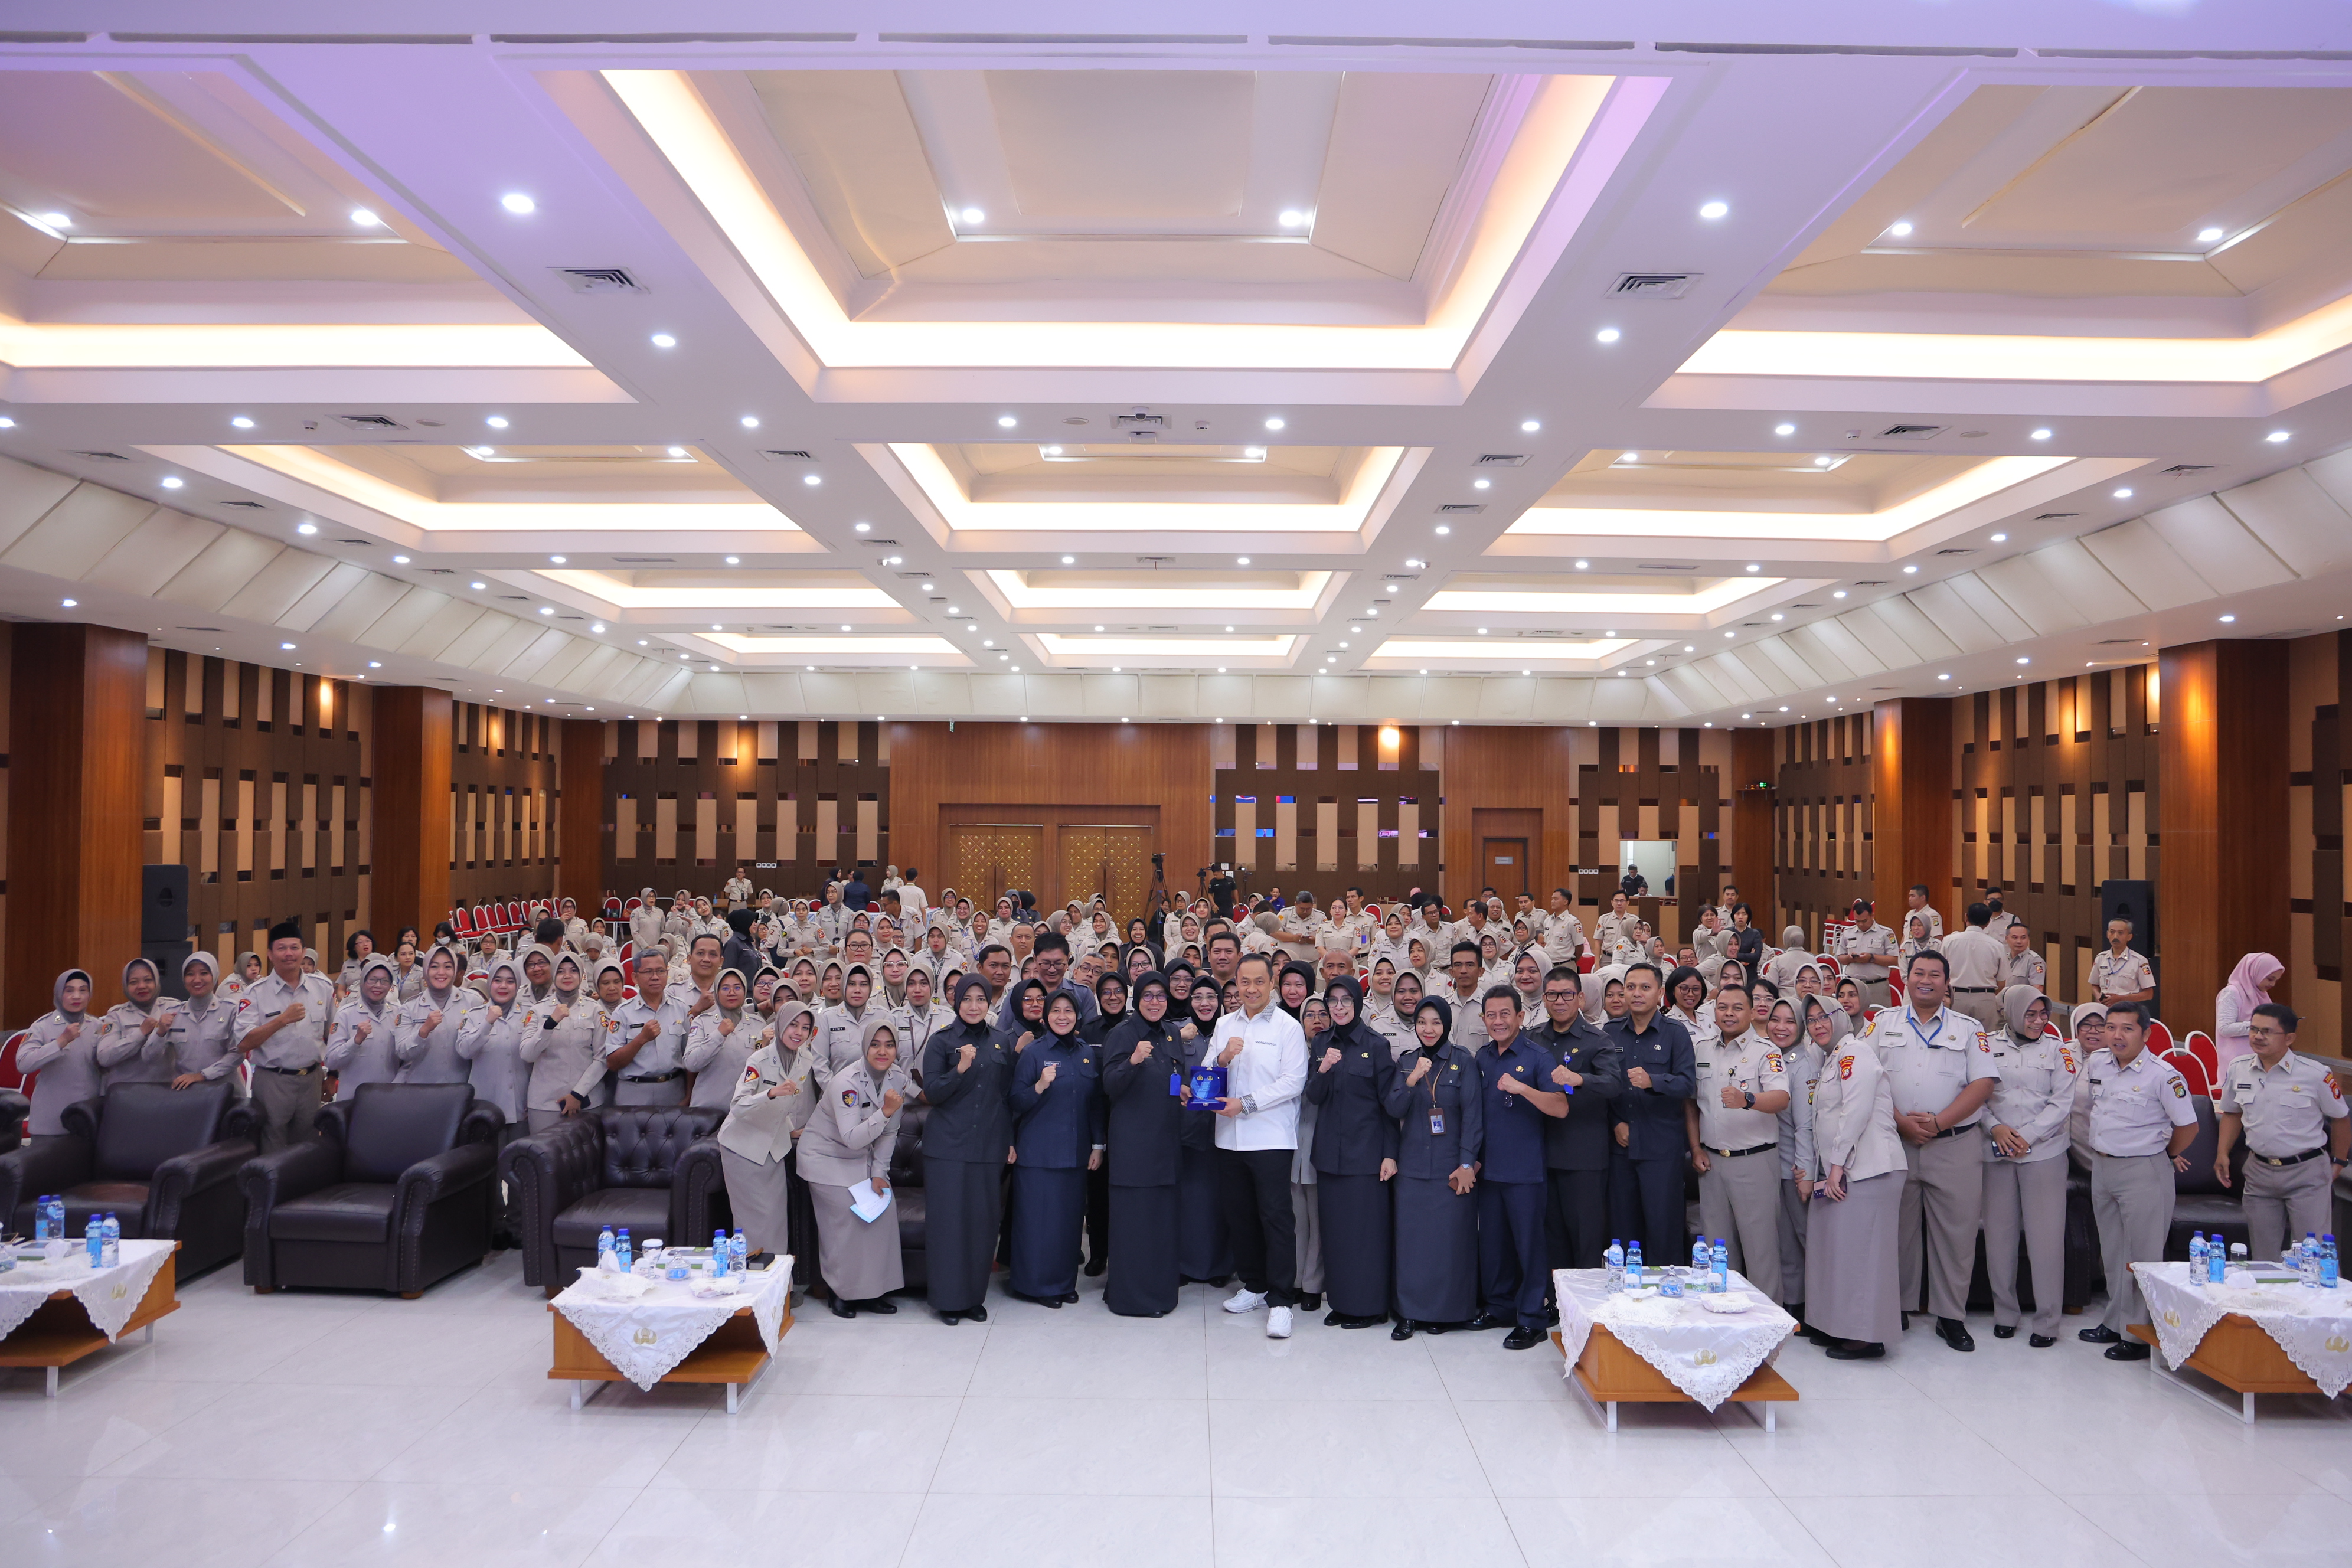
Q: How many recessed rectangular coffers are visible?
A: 12